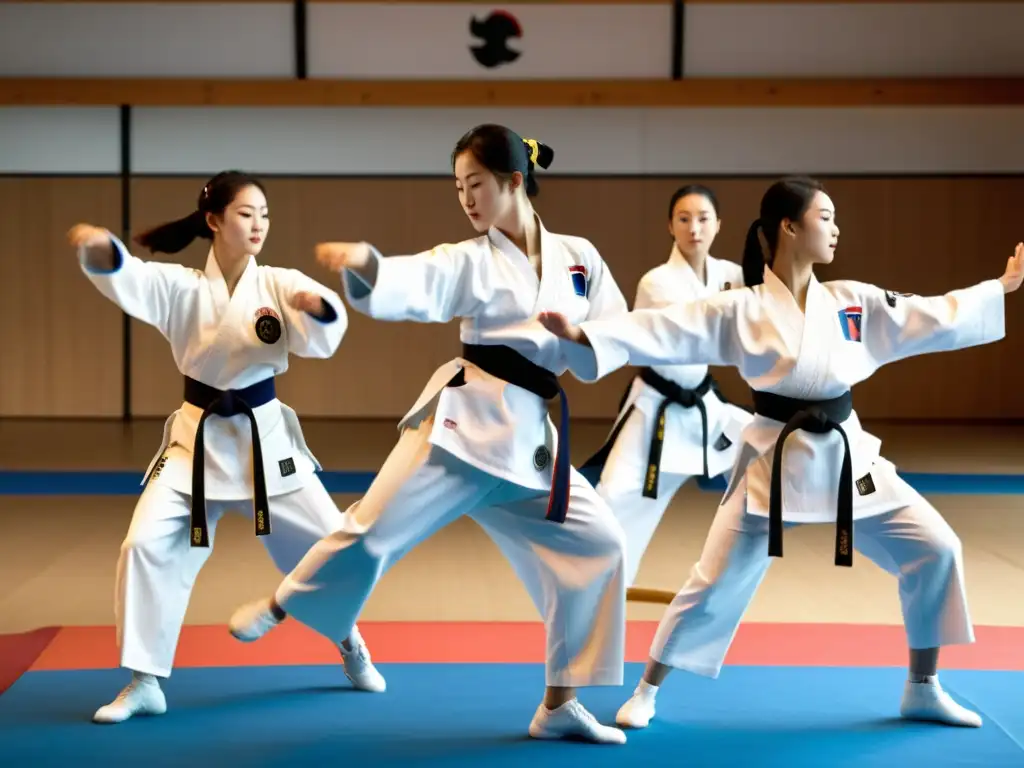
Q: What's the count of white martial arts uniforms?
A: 4